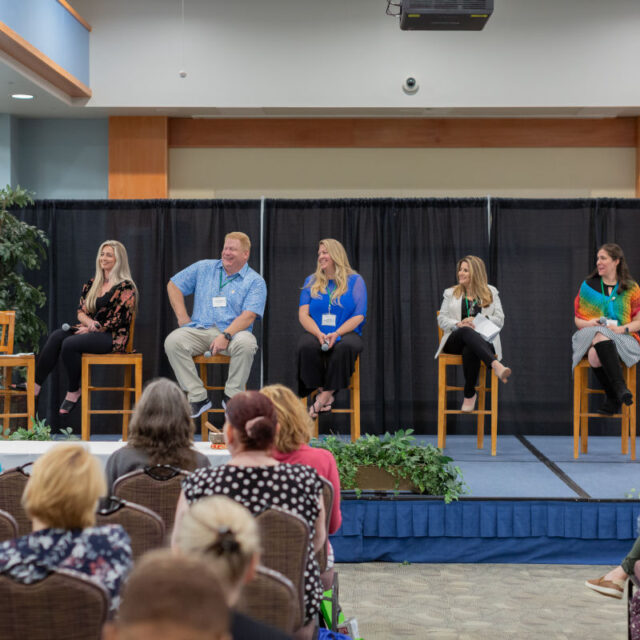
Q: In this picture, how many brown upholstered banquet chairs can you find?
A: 8